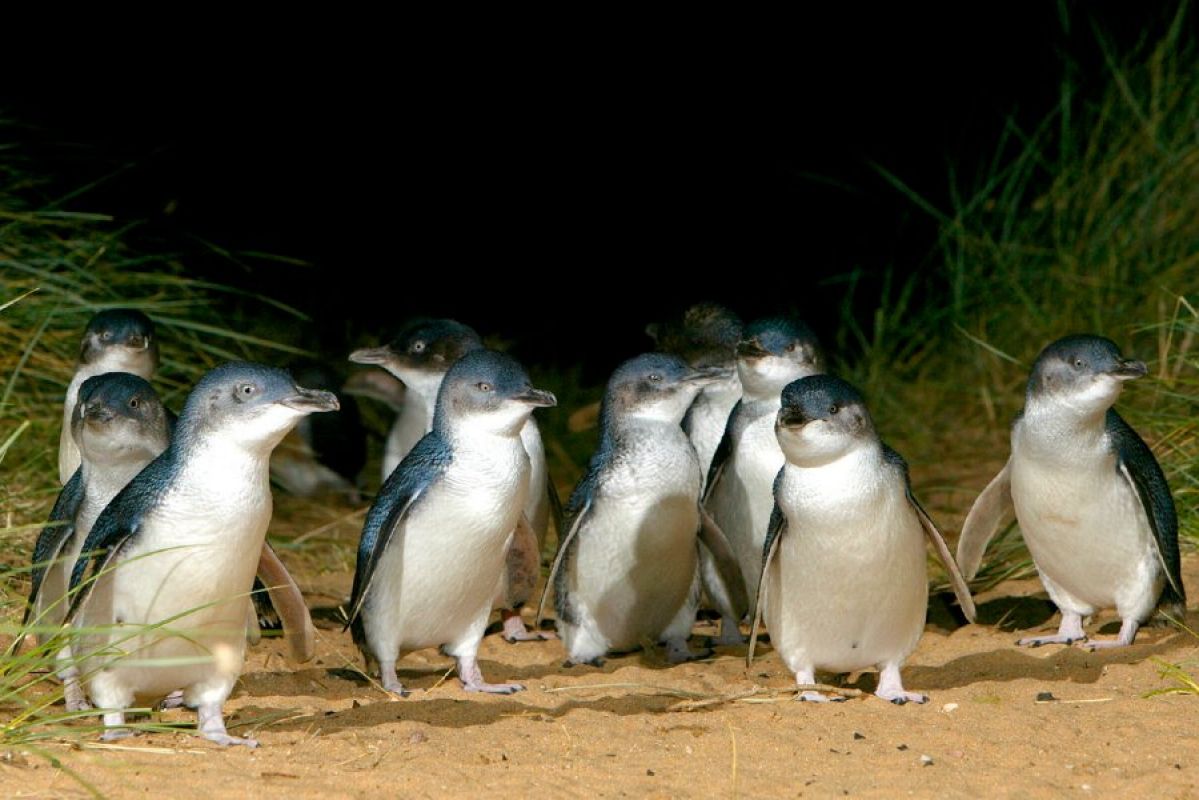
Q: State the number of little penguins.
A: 11